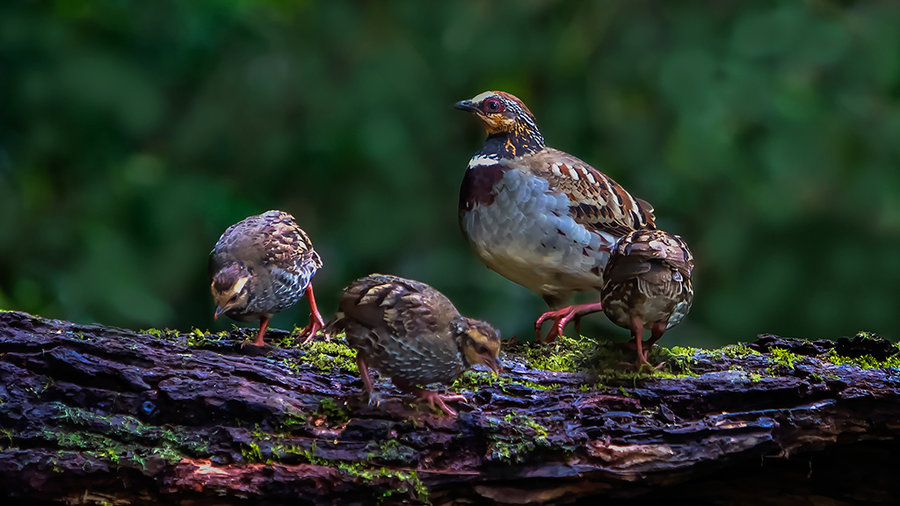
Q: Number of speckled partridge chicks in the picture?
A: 3